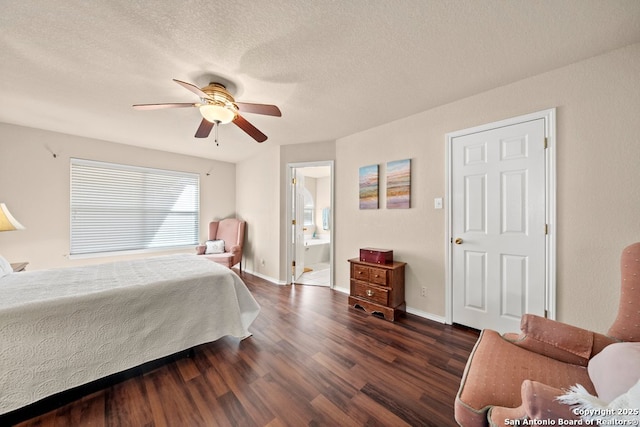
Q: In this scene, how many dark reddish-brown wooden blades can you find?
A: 5